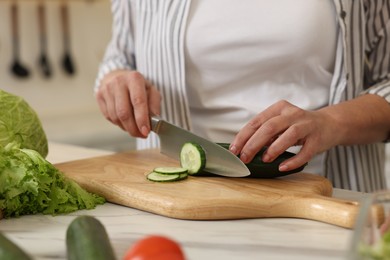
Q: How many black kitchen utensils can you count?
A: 3